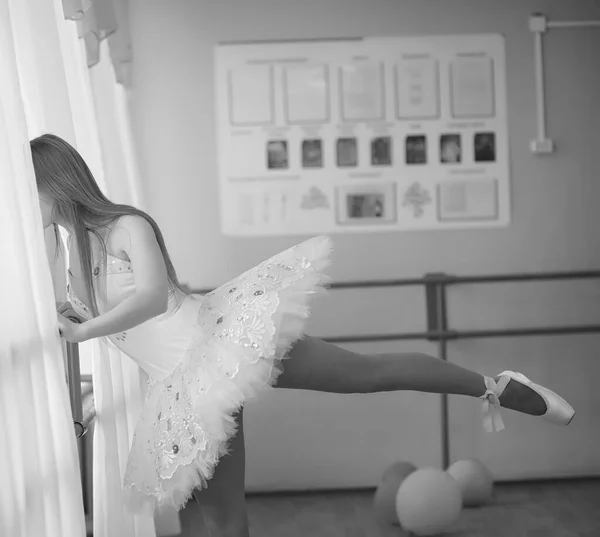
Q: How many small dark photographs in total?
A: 7